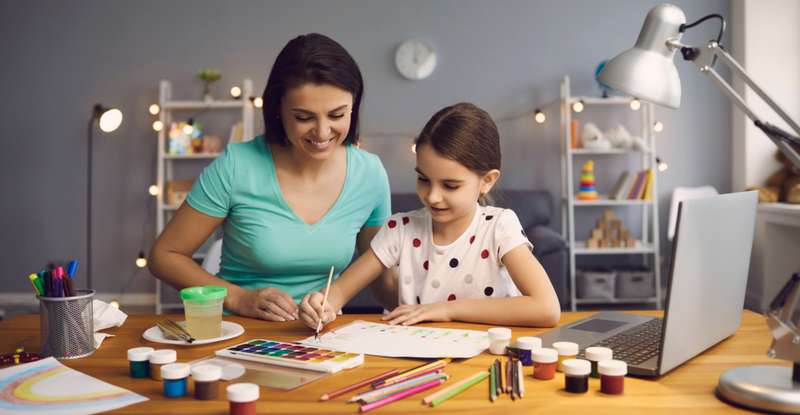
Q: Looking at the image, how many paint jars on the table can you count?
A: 12